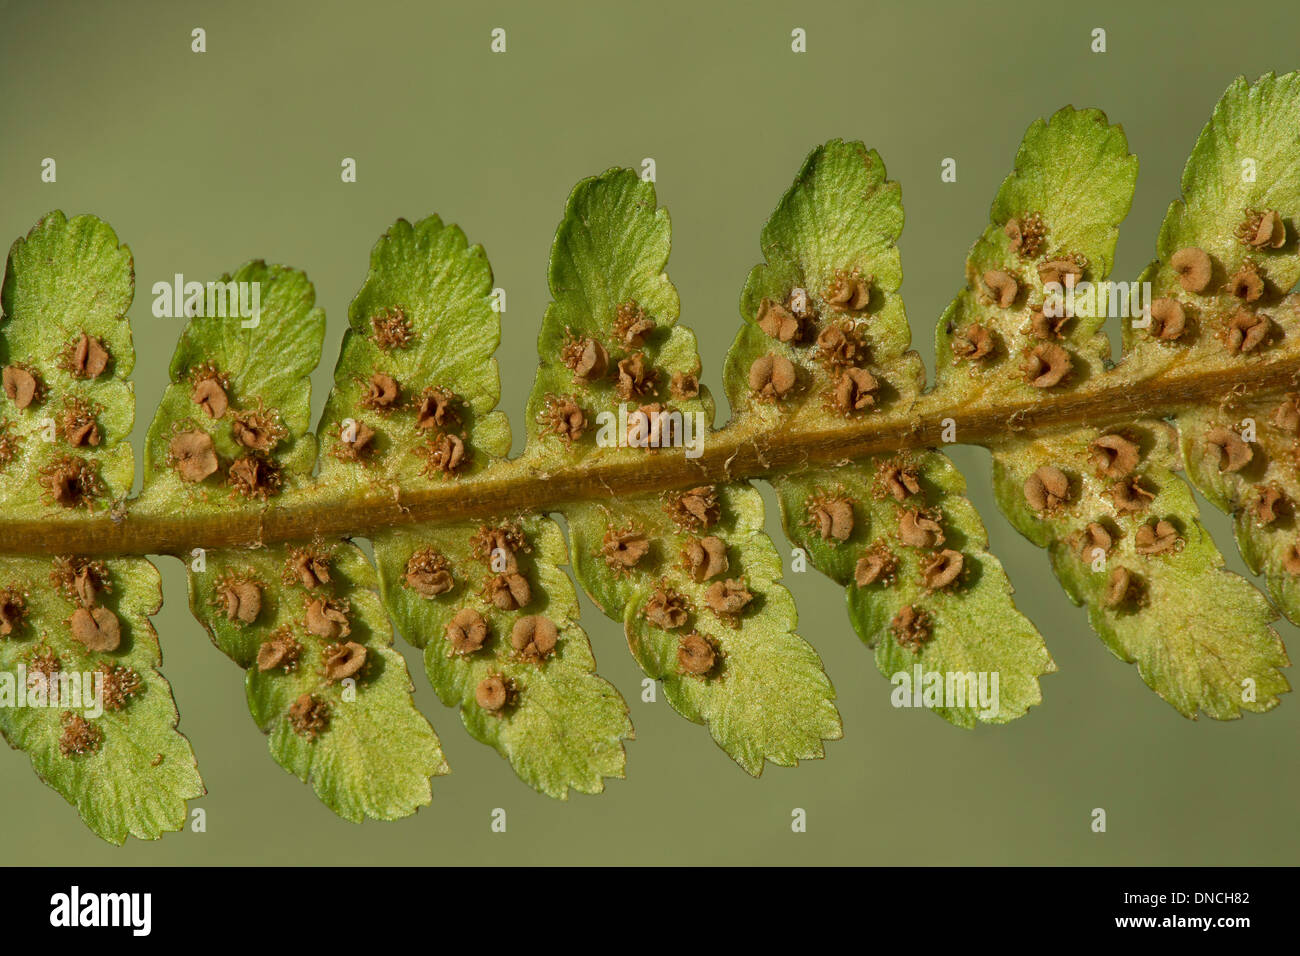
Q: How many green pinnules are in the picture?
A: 14